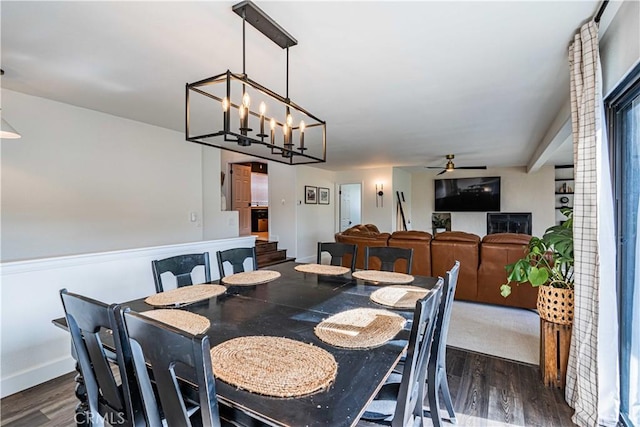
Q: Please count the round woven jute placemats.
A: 8